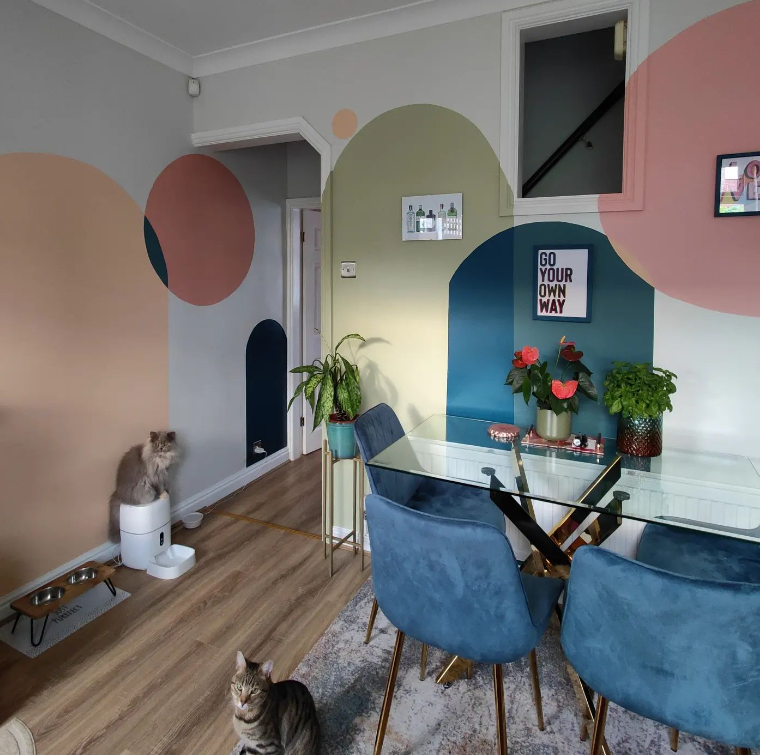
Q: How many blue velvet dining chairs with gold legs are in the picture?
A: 4